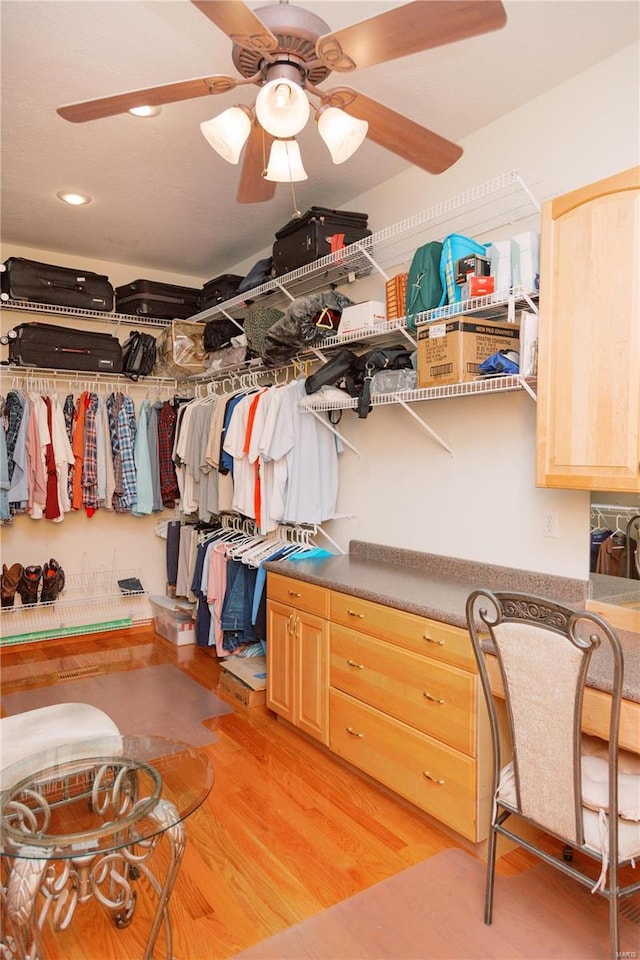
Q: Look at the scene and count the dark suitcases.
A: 5